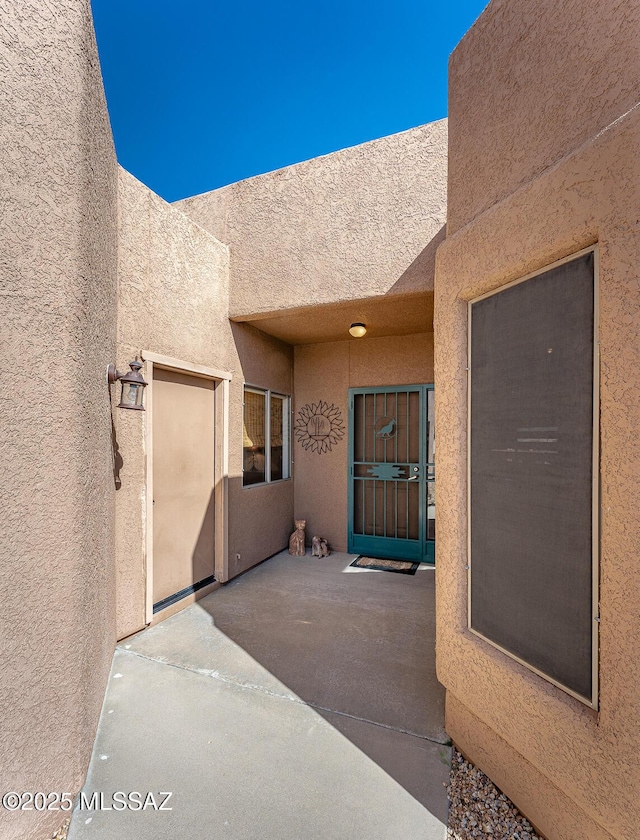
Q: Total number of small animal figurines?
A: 2